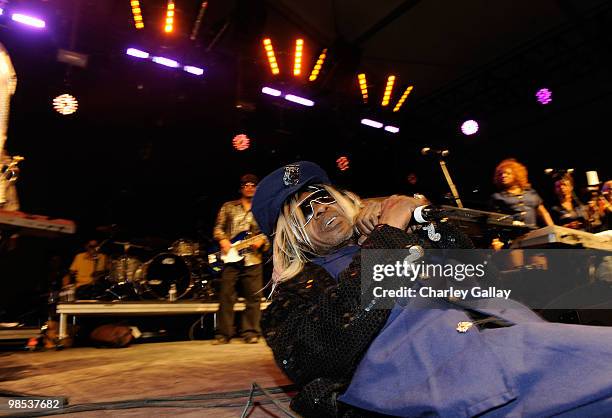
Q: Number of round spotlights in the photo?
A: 5